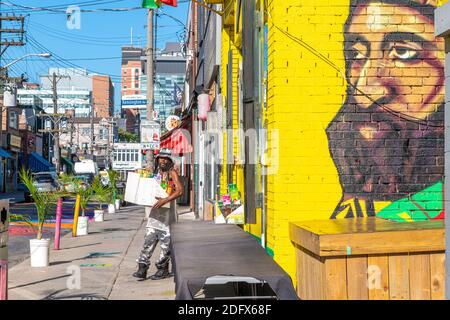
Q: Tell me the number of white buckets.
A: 5